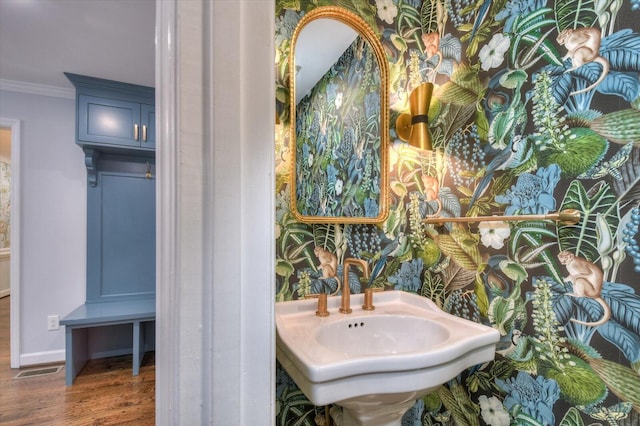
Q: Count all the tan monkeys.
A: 5